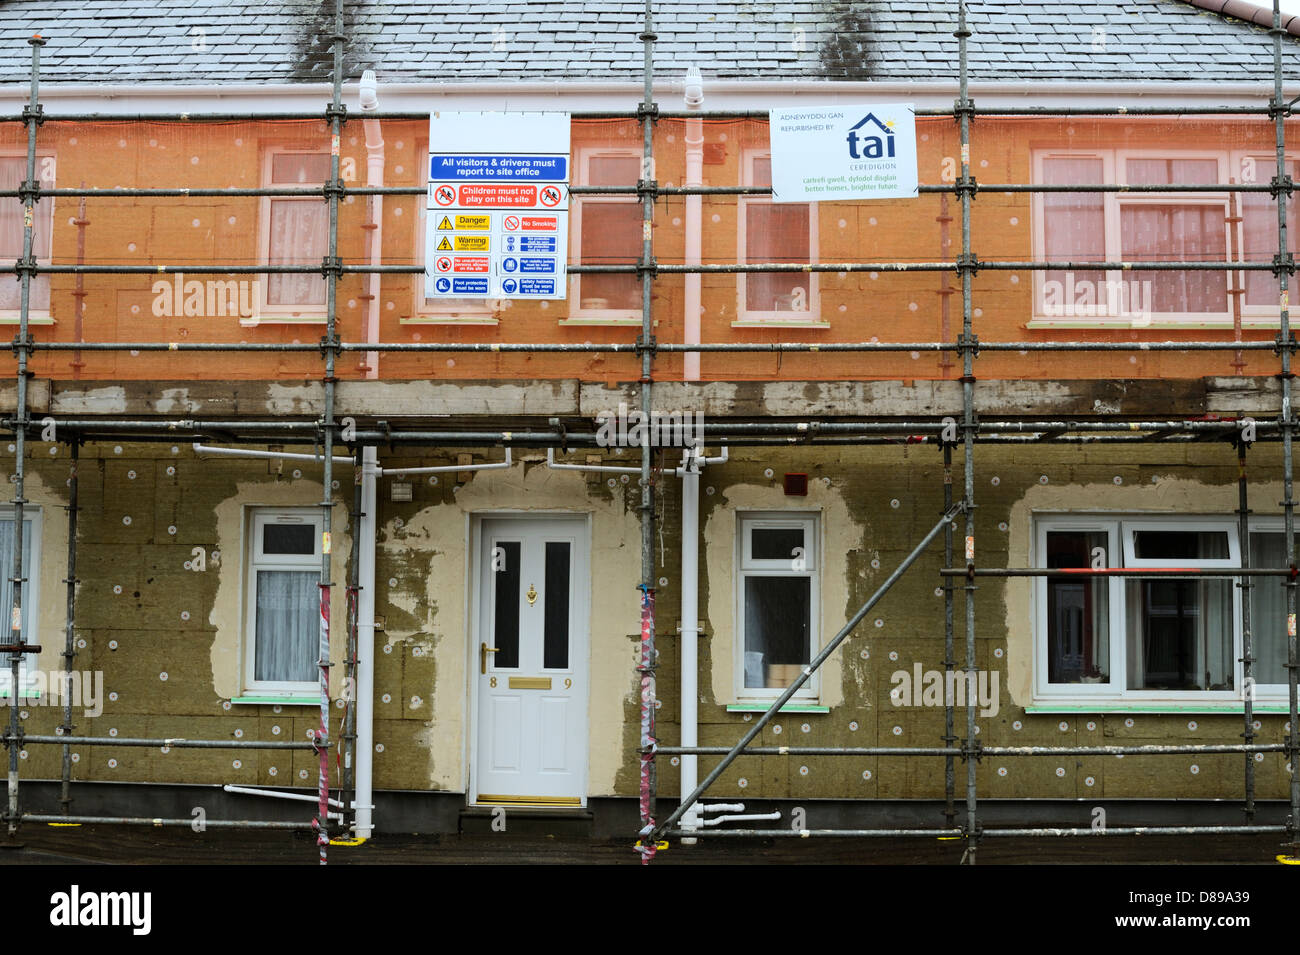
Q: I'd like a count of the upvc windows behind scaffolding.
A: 10